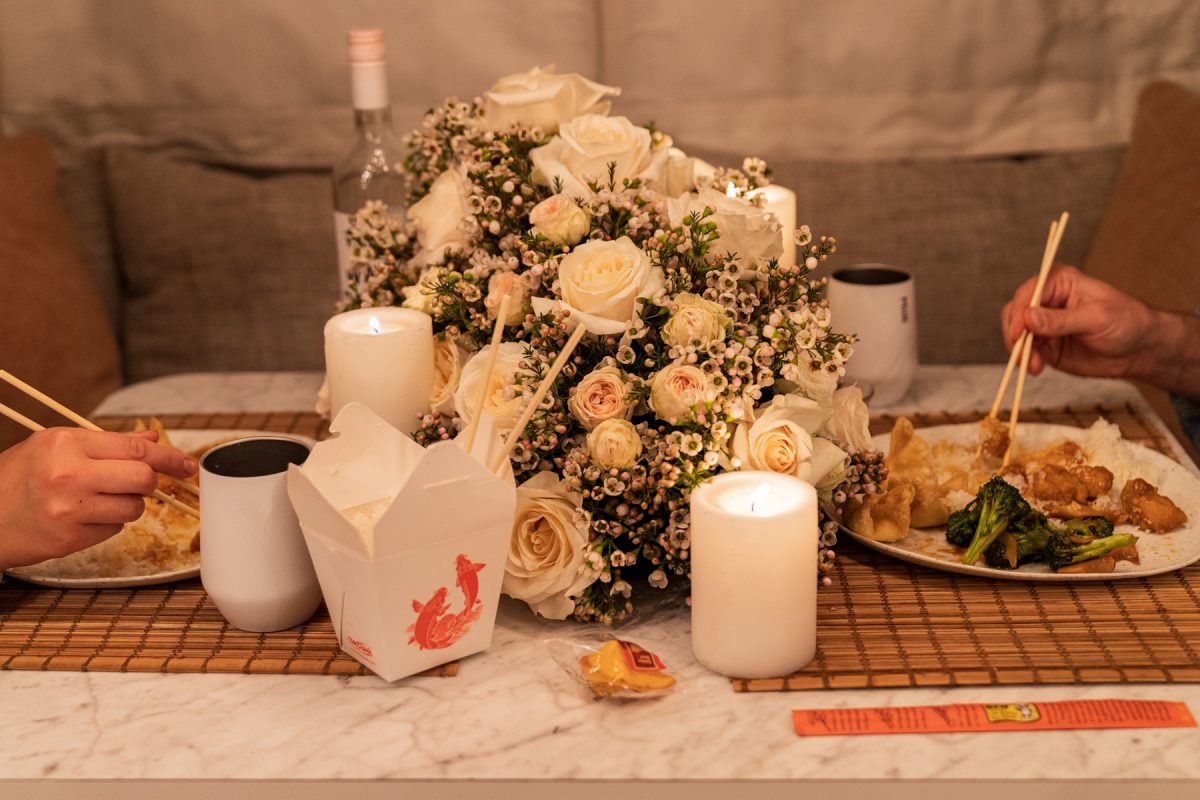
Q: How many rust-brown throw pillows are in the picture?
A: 2